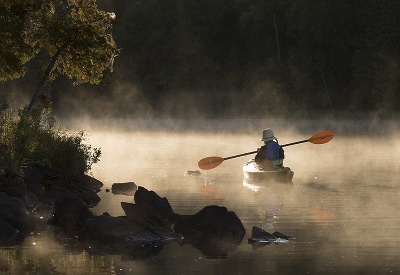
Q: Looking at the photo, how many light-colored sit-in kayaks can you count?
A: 1